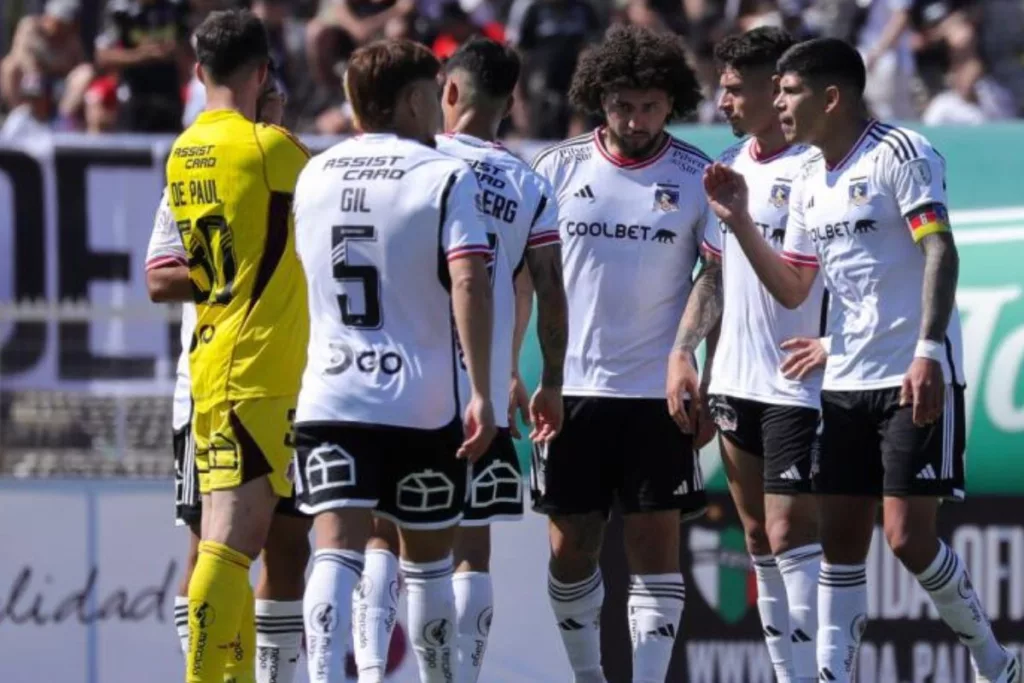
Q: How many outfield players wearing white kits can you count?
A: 6